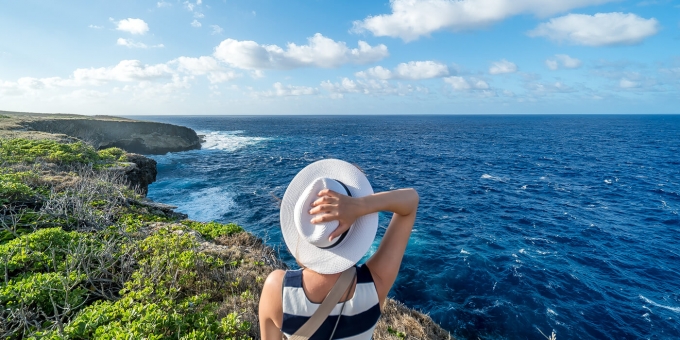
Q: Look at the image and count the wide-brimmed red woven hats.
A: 0